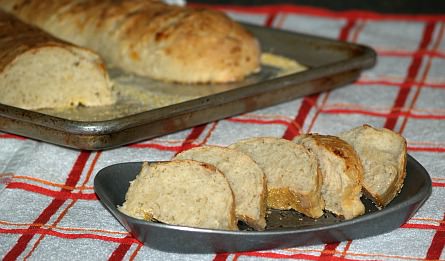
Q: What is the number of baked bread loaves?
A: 2